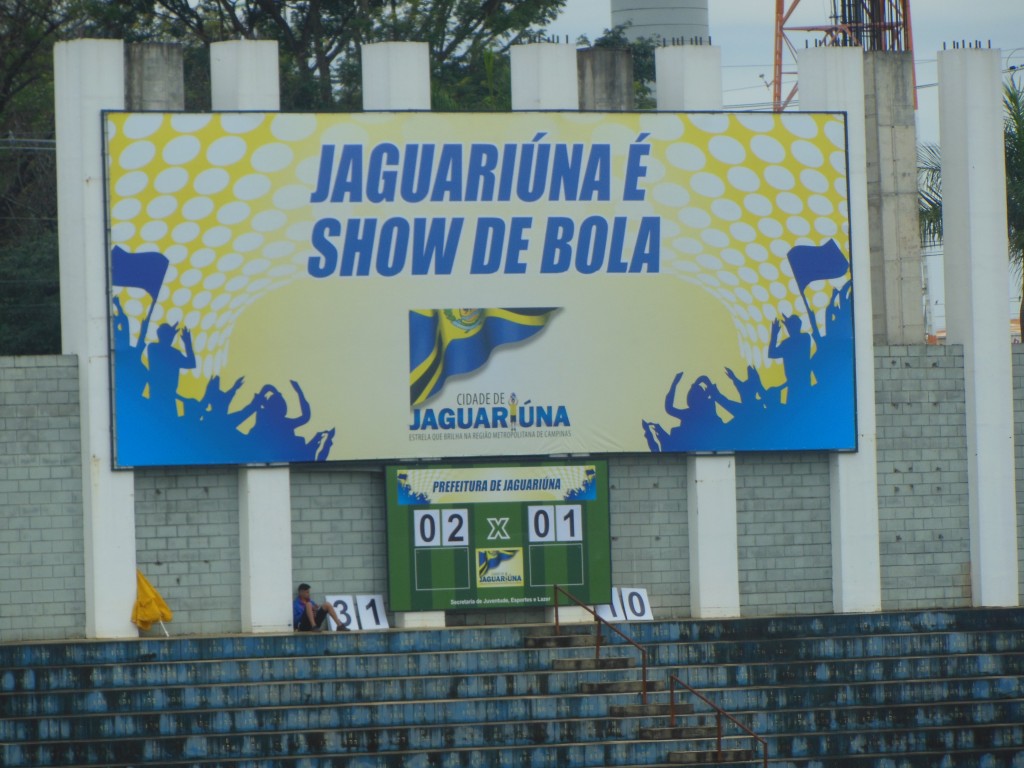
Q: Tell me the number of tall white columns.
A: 7